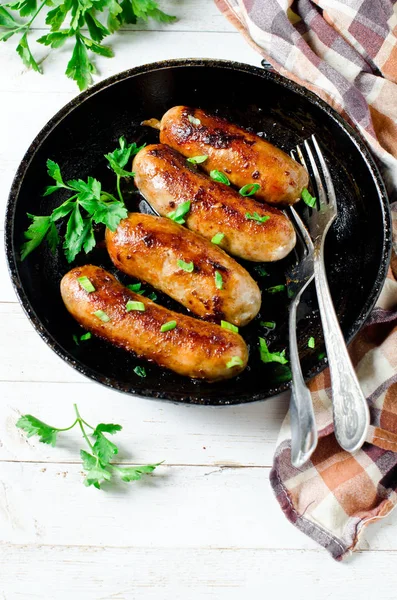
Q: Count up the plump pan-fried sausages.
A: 4